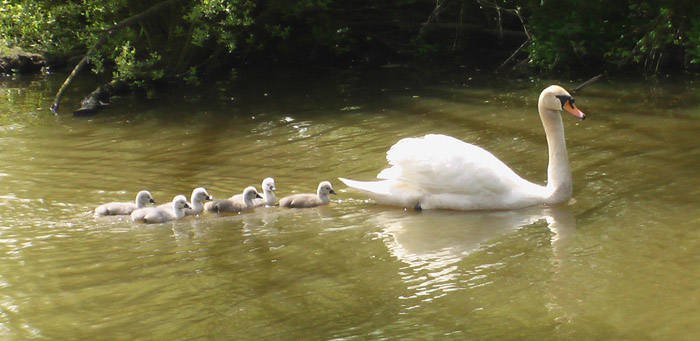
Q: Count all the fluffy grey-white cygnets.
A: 6